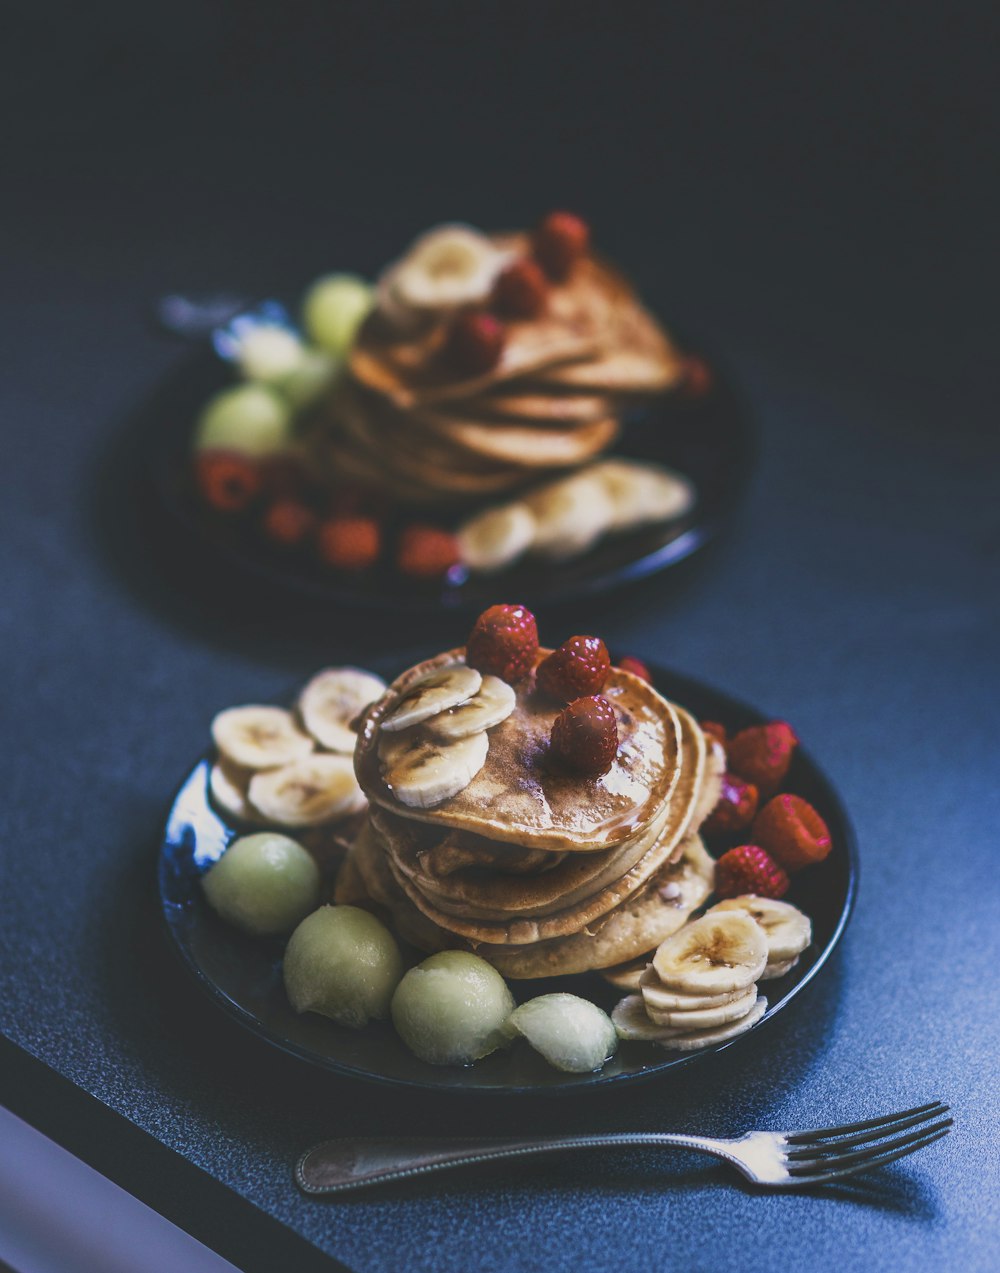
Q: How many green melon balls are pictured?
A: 8